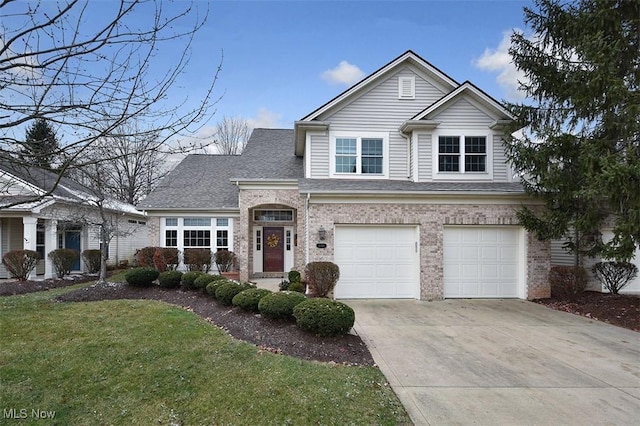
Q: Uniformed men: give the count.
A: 0